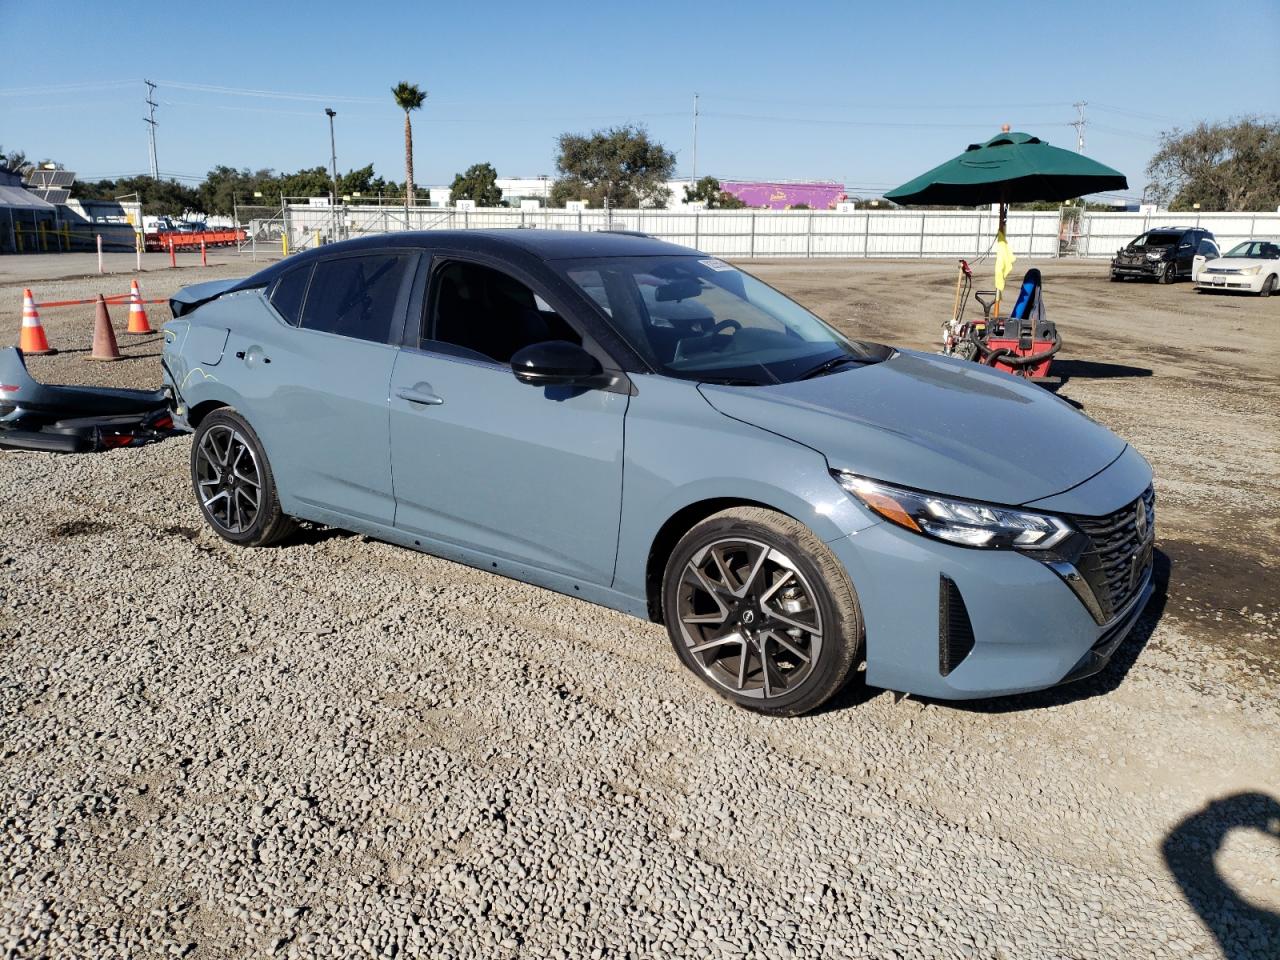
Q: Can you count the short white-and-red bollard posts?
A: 4